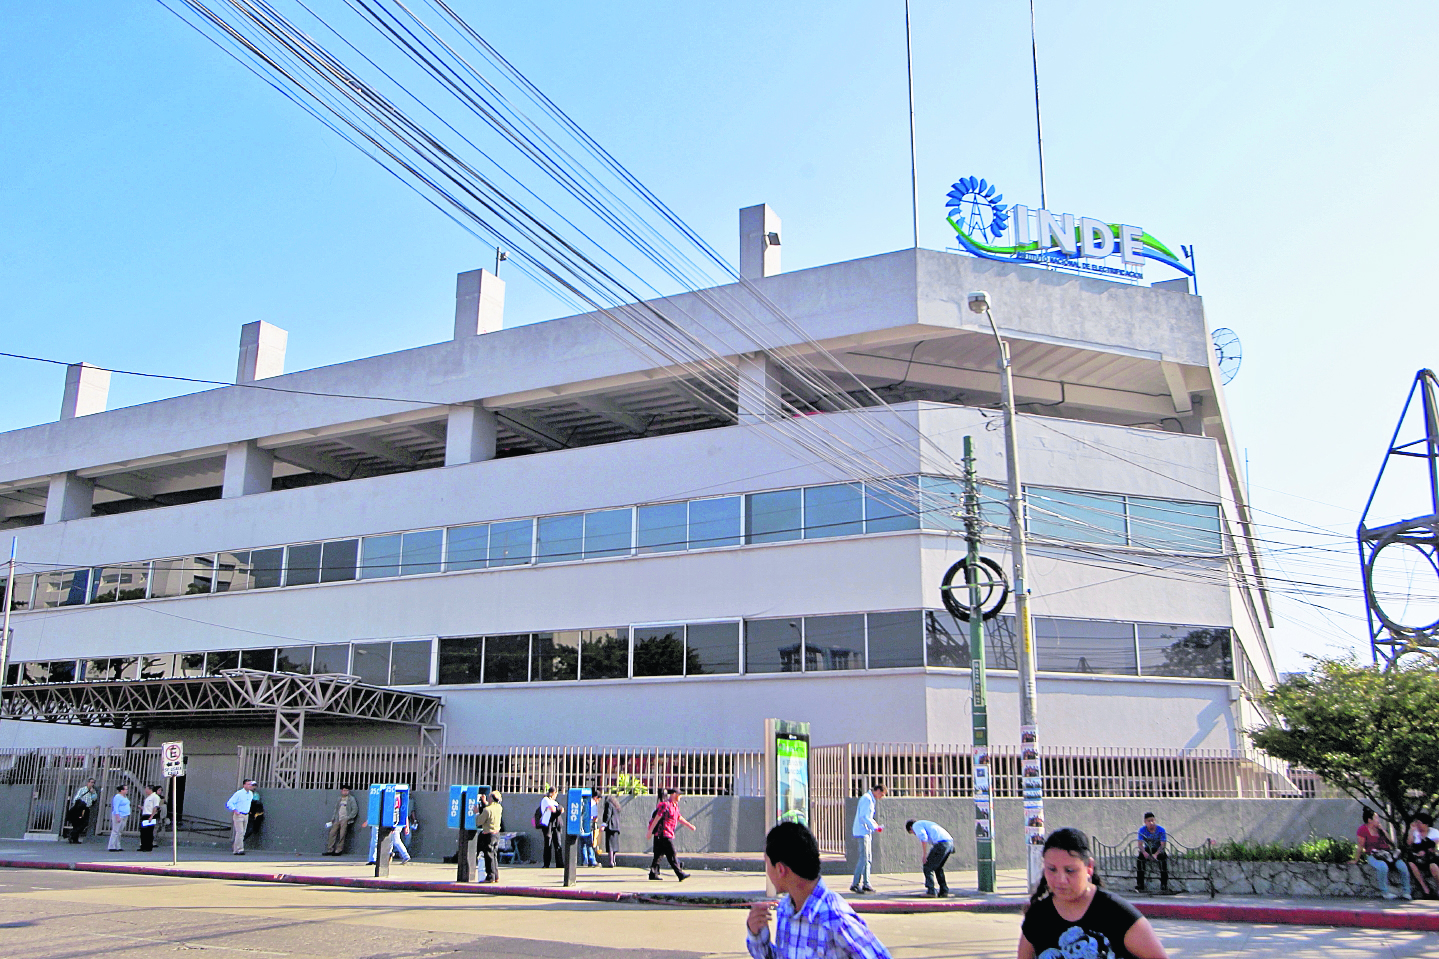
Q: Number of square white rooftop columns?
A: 4